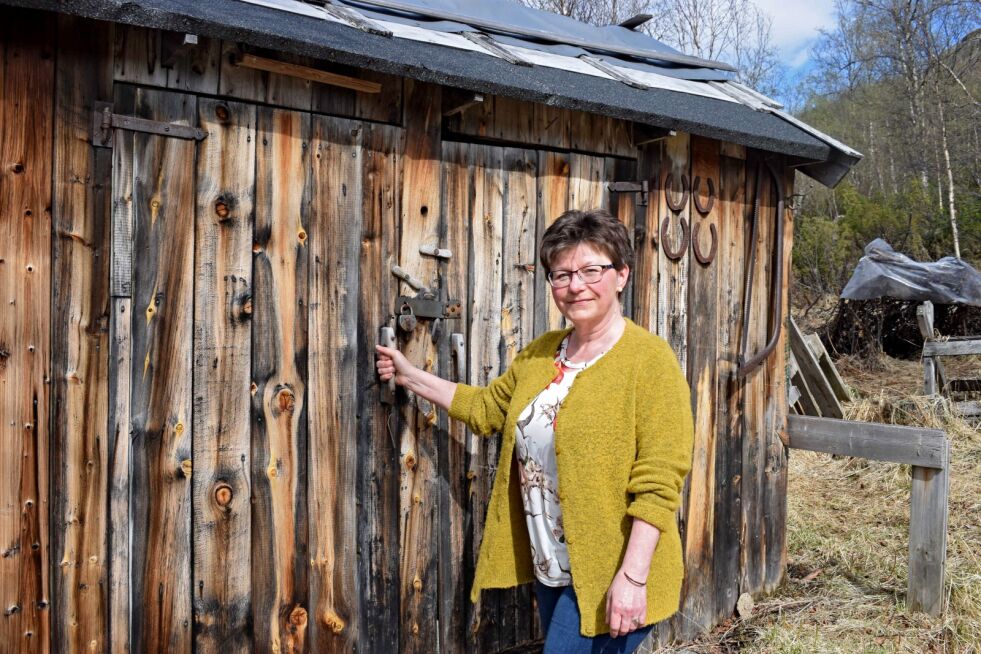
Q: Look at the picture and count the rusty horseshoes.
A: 4